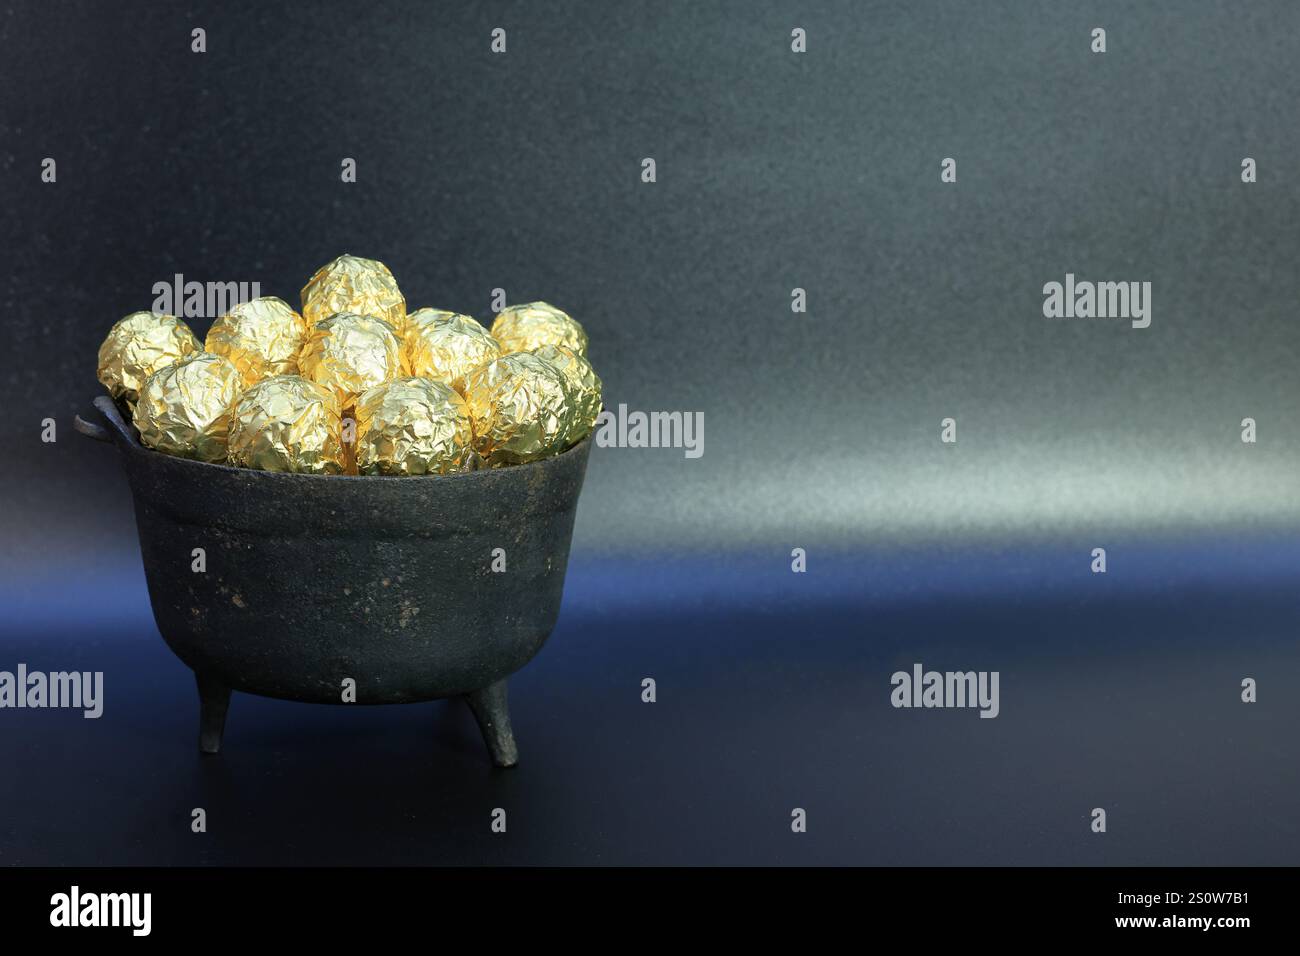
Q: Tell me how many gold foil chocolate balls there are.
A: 11